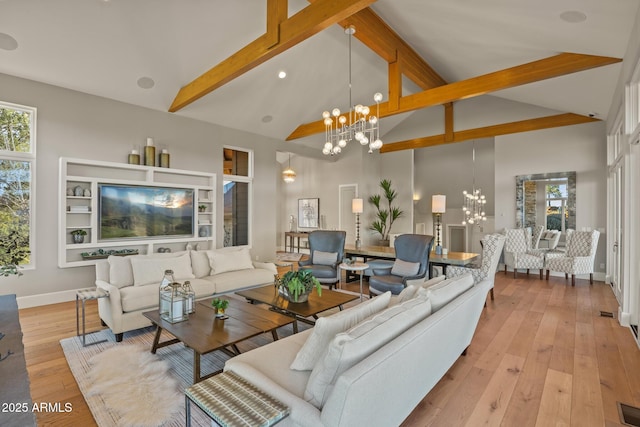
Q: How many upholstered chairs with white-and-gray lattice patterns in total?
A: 3